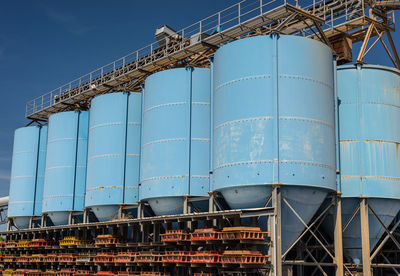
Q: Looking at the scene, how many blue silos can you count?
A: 6